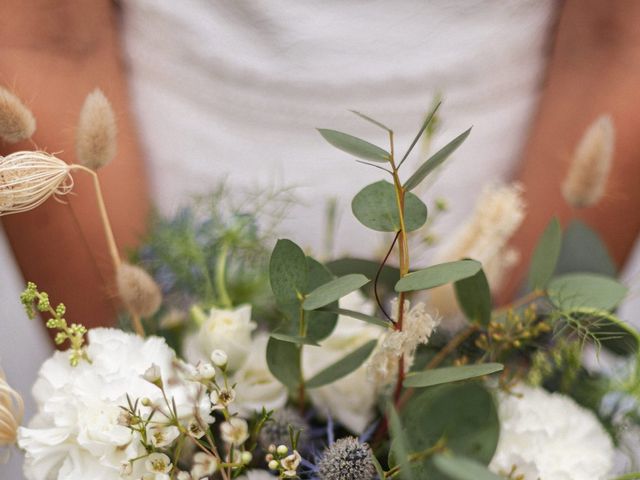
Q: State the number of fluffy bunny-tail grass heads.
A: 4